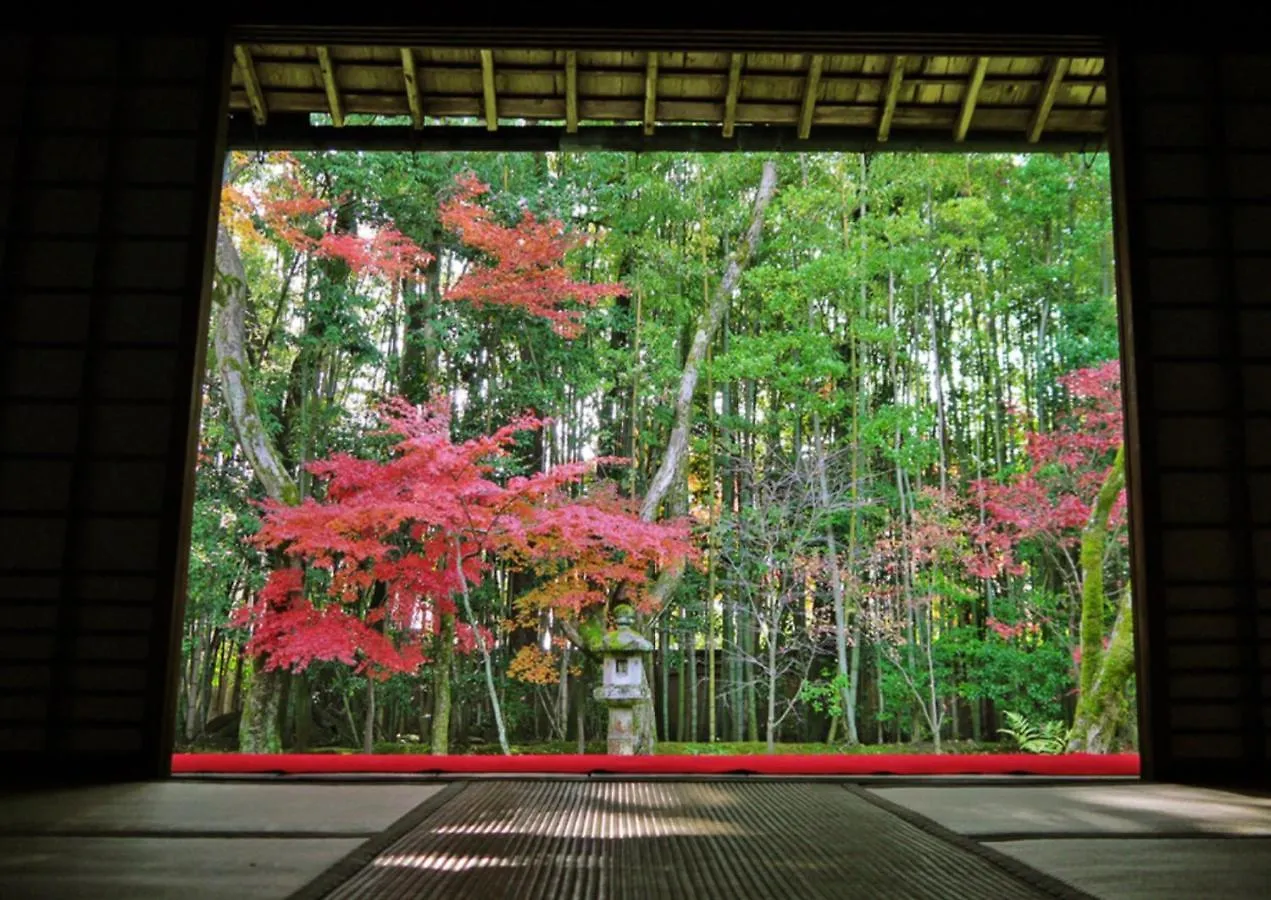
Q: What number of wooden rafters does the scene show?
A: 11